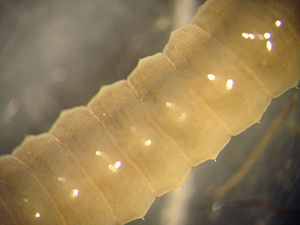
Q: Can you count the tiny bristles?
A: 5